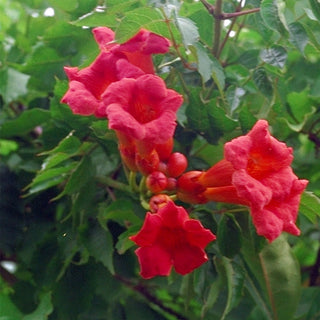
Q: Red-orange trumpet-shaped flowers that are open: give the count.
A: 6